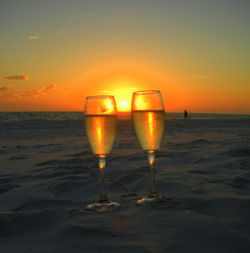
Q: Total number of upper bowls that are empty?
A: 0